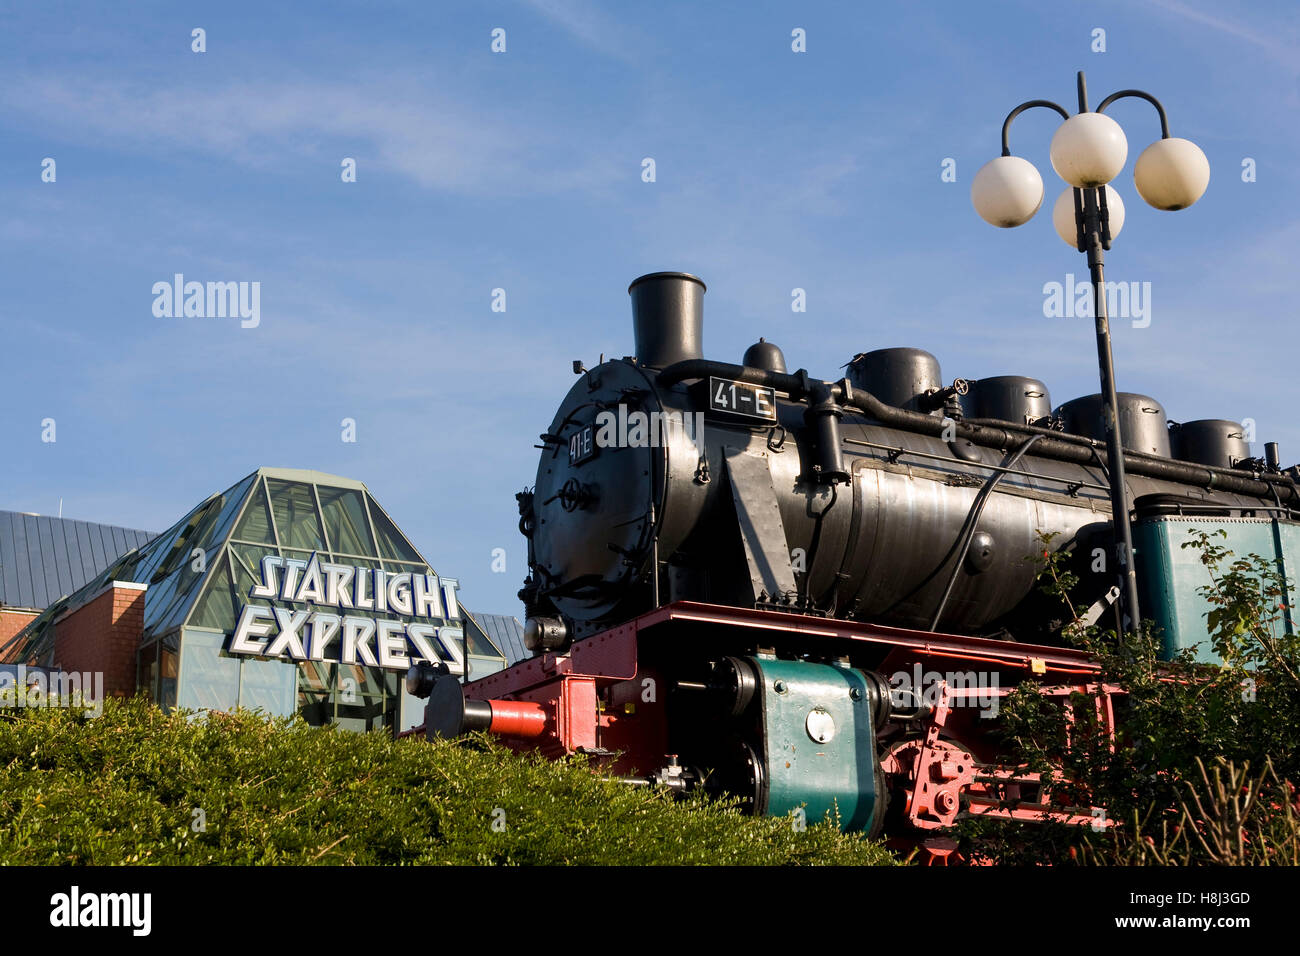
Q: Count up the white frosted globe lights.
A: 4